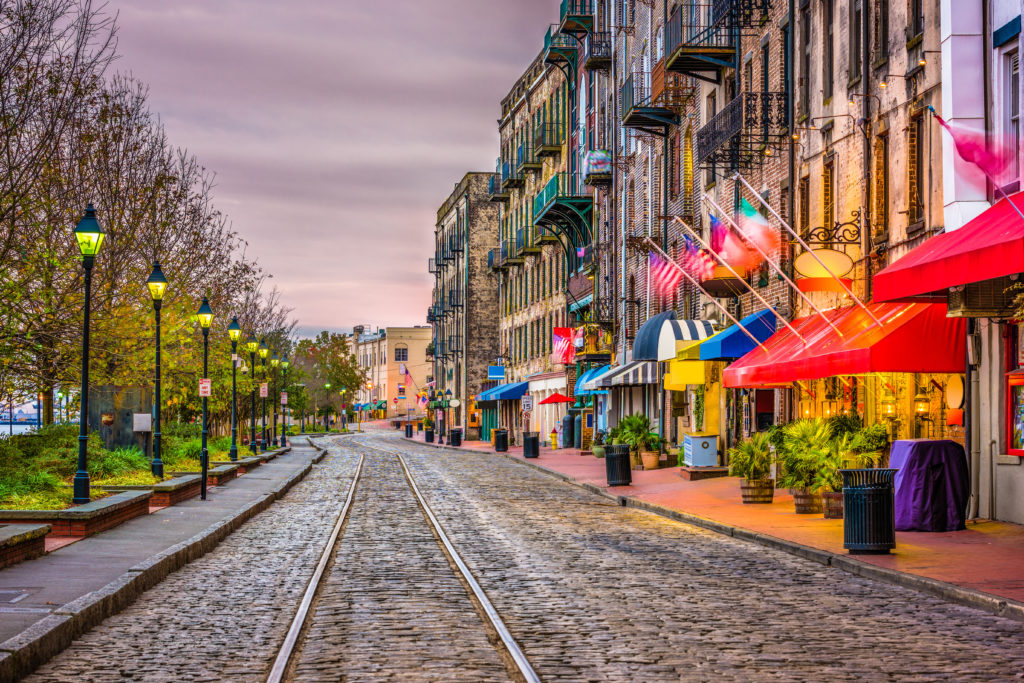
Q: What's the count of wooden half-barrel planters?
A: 3